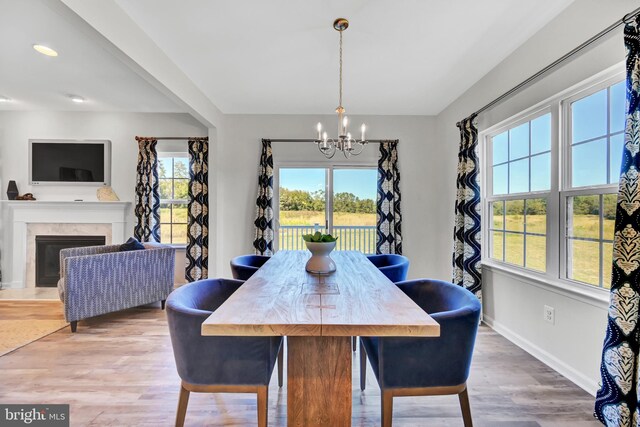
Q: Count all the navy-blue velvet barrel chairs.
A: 4